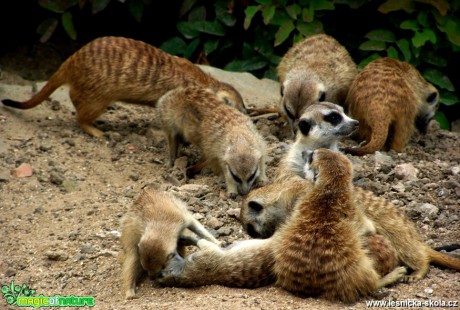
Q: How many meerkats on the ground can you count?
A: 9